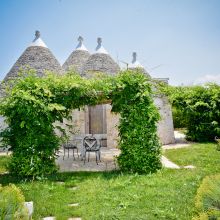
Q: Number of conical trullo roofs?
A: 4